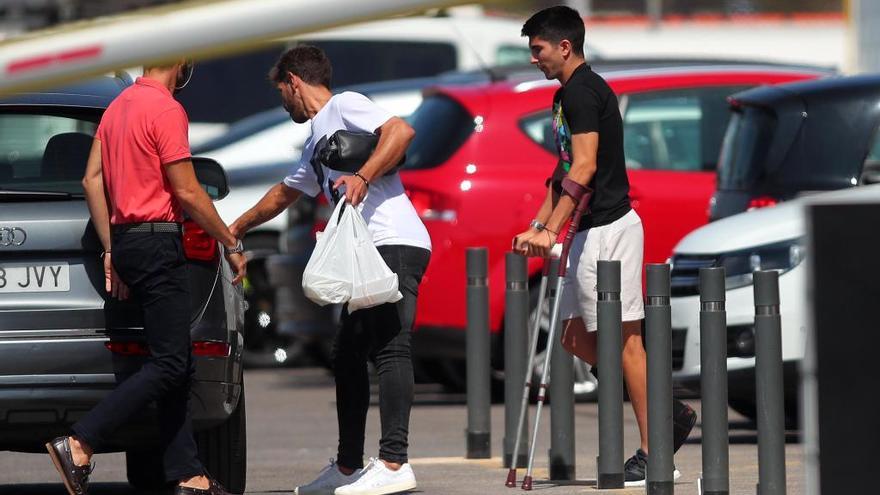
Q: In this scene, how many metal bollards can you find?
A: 7